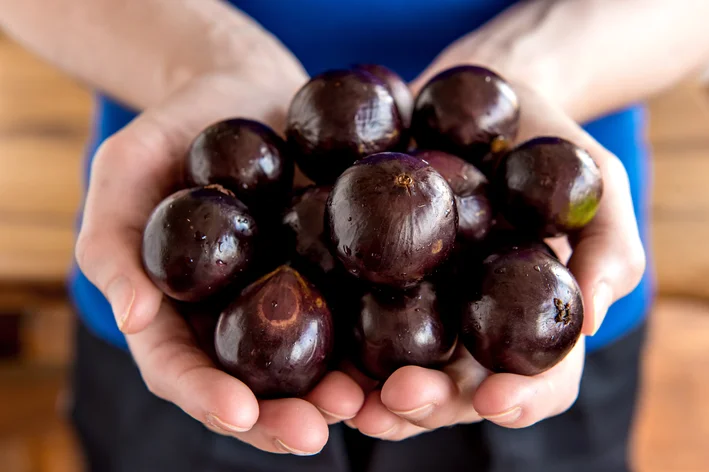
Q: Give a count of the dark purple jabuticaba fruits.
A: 12